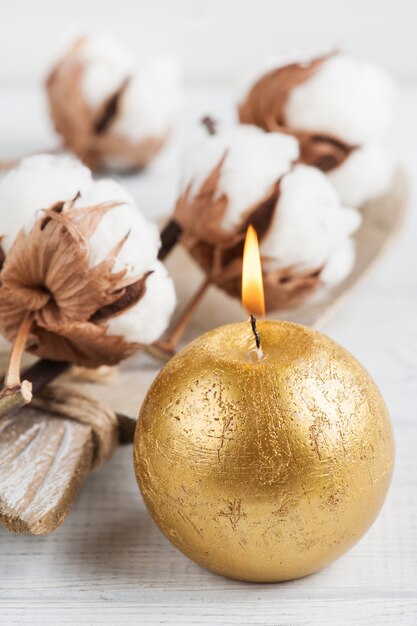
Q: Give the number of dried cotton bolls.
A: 4